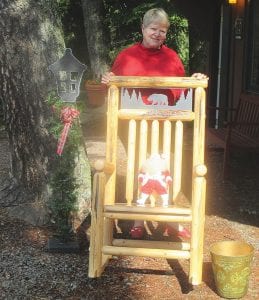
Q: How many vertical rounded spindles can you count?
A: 5